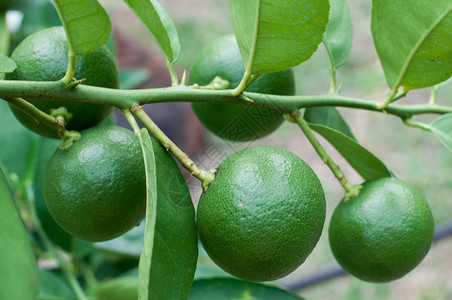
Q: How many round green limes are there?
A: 5